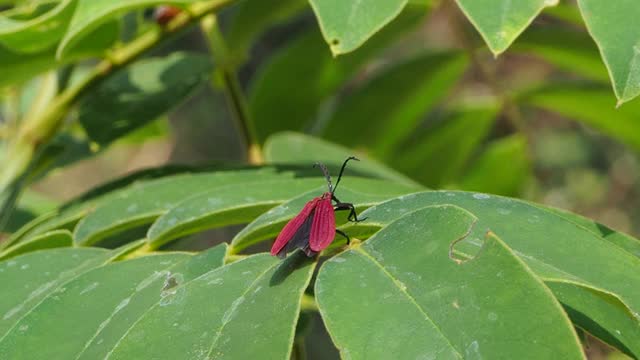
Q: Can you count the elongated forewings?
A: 2